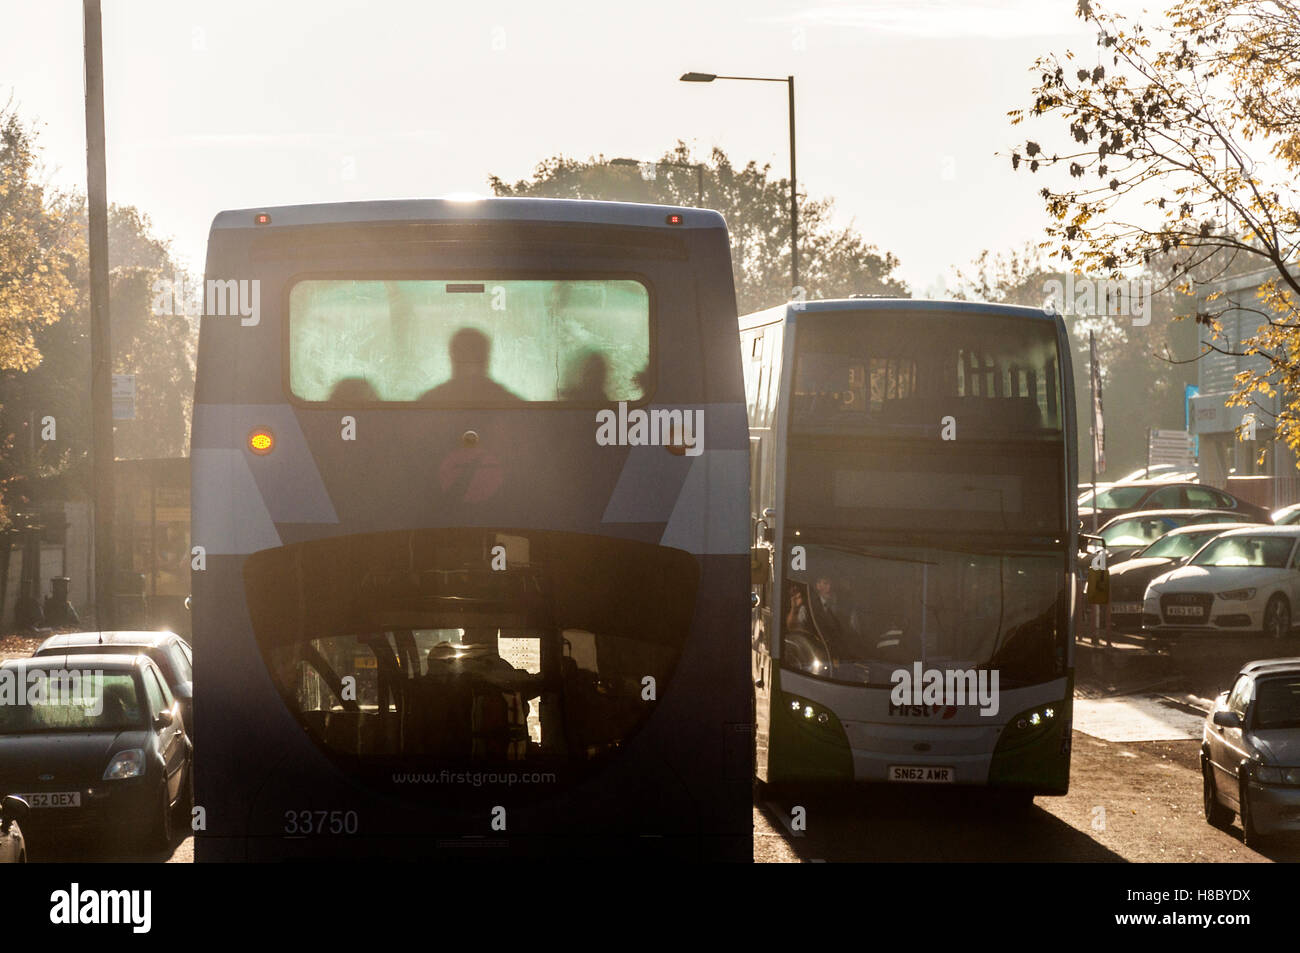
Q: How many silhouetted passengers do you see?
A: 3